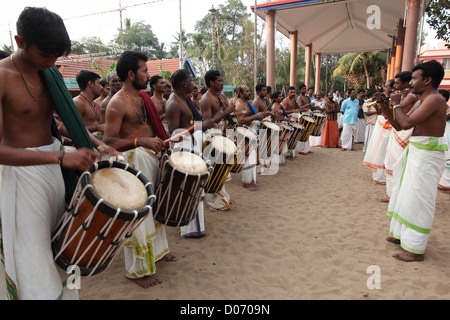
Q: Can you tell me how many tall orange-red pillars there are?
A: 8